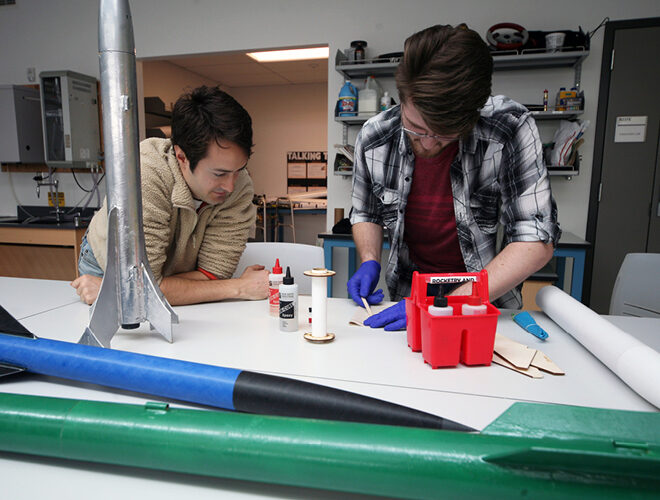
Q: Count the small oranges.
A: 0